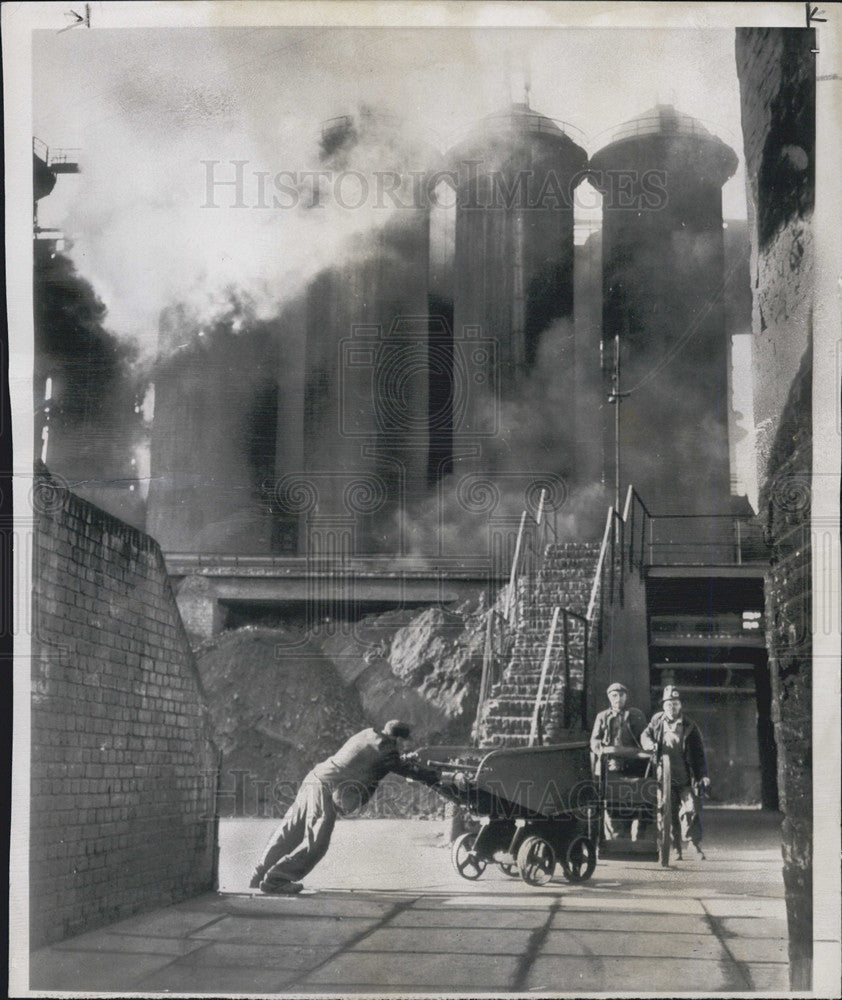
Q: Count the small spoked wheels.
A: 4